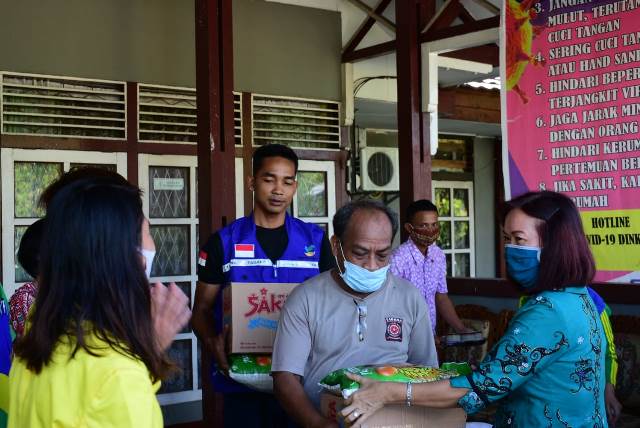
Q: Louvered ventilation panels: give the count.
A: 3